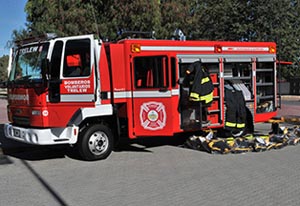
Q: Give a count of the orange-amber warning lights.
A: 2